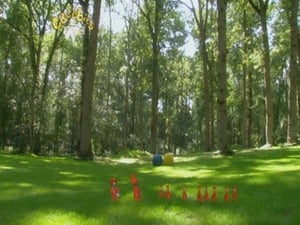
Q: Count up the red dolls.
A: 10